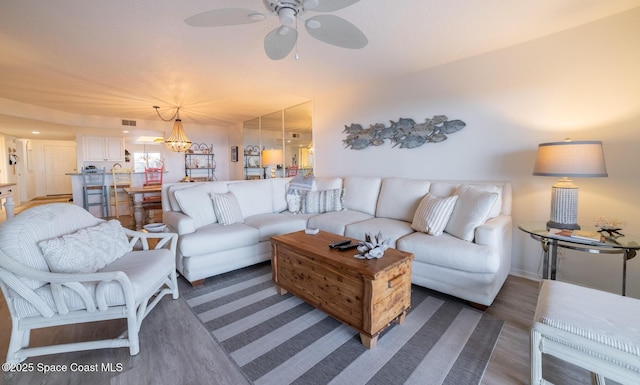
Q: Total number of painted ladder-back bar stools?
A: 3